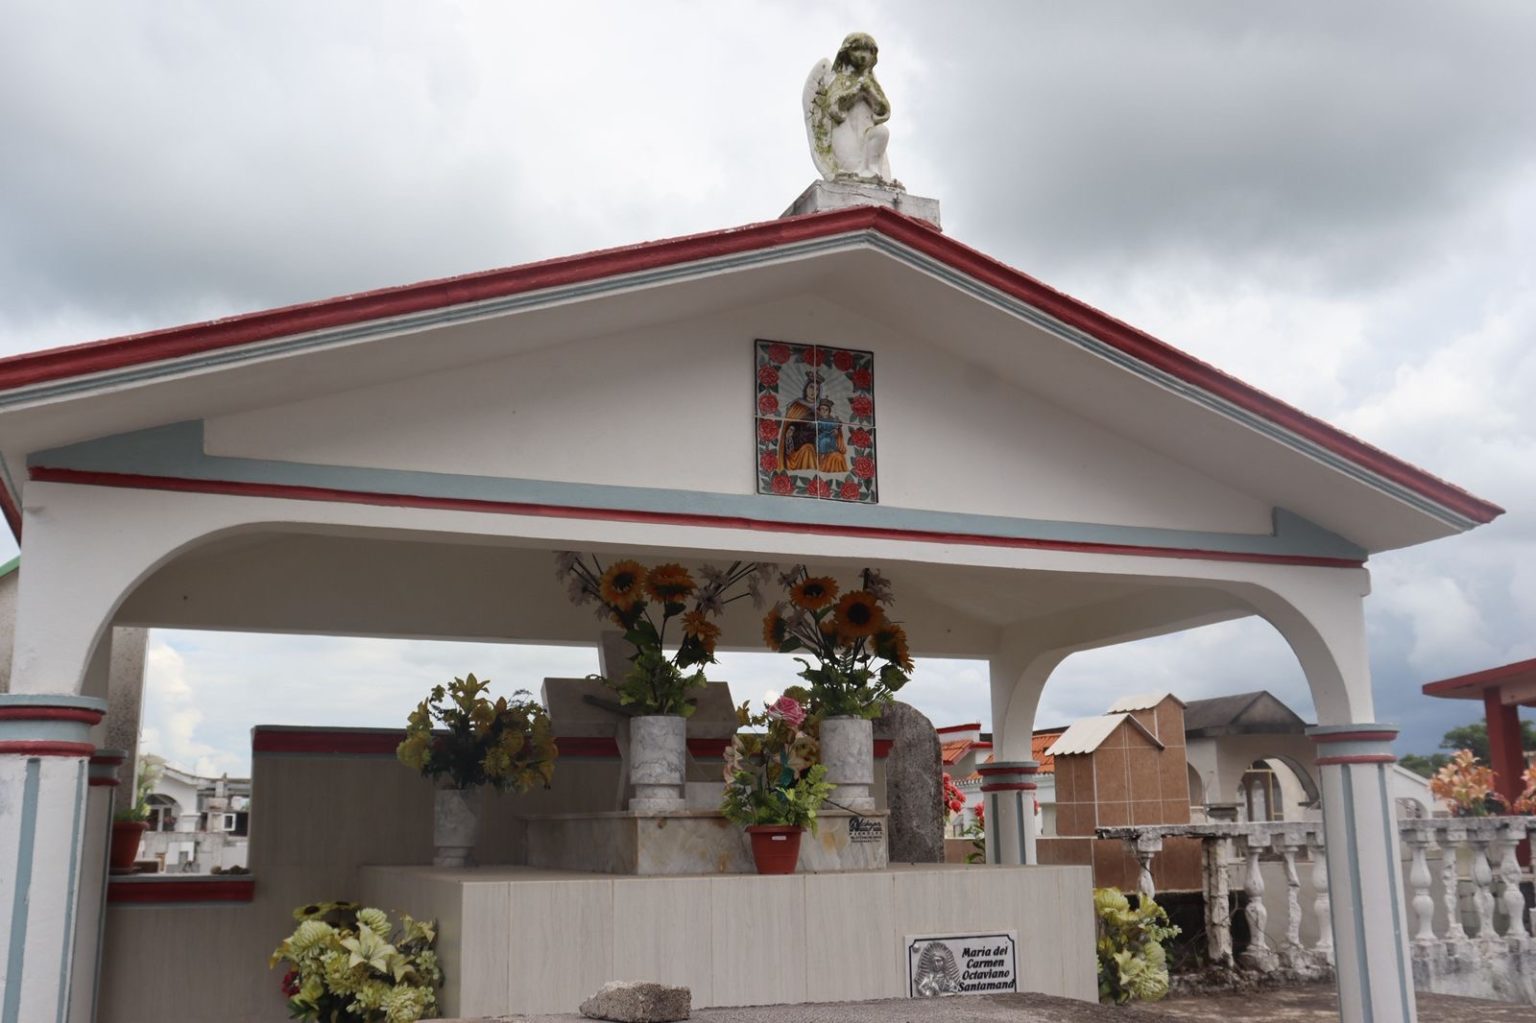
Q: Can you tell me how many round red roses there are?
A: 14